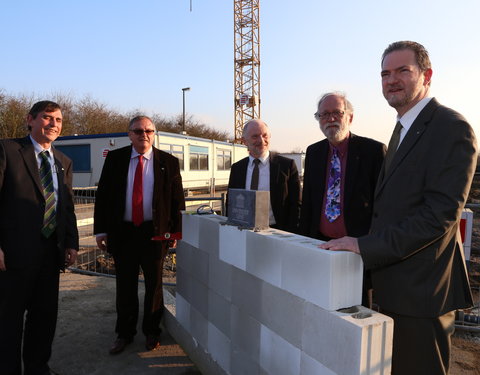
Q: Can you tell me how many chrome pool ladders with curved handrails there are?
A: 0